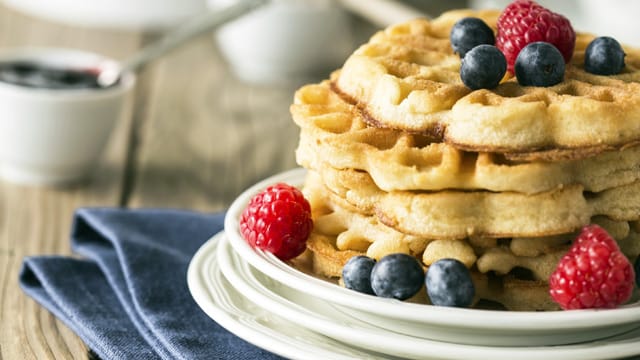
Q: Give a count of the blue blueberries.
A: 7